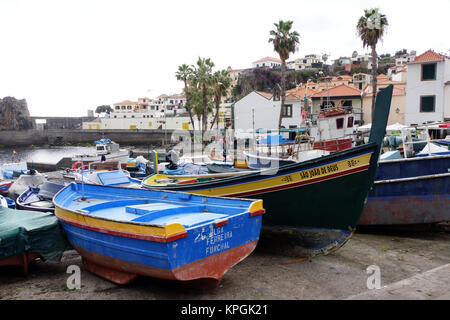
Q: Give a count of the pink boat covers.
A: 0